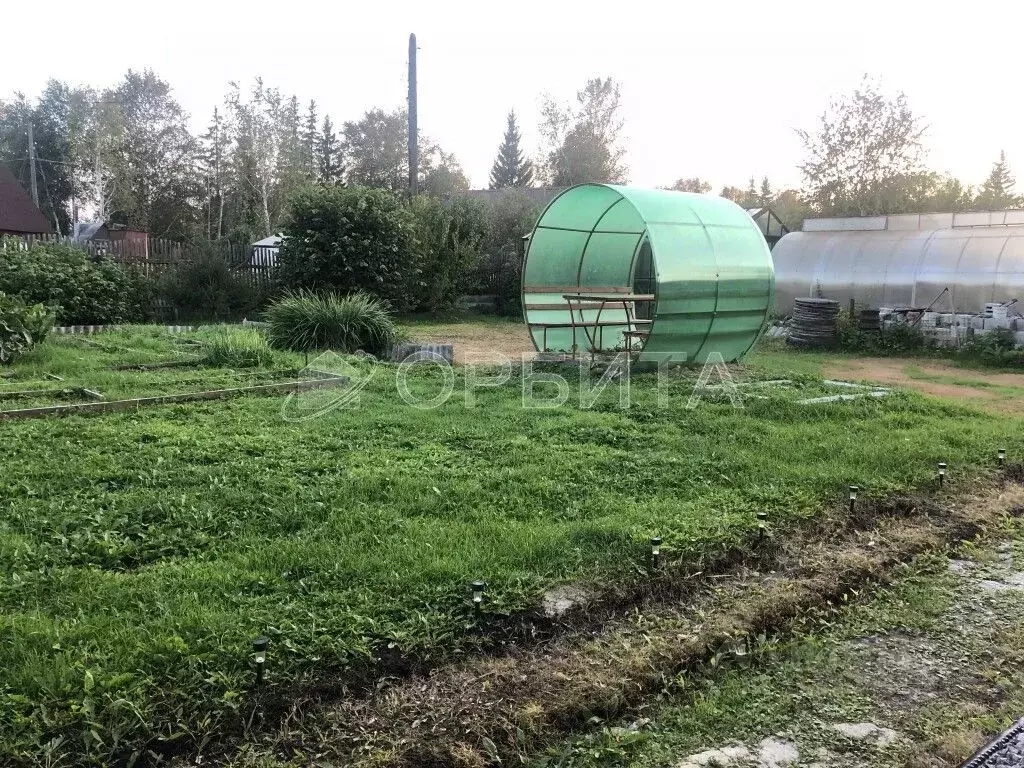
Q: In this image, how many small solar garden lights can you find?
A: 7